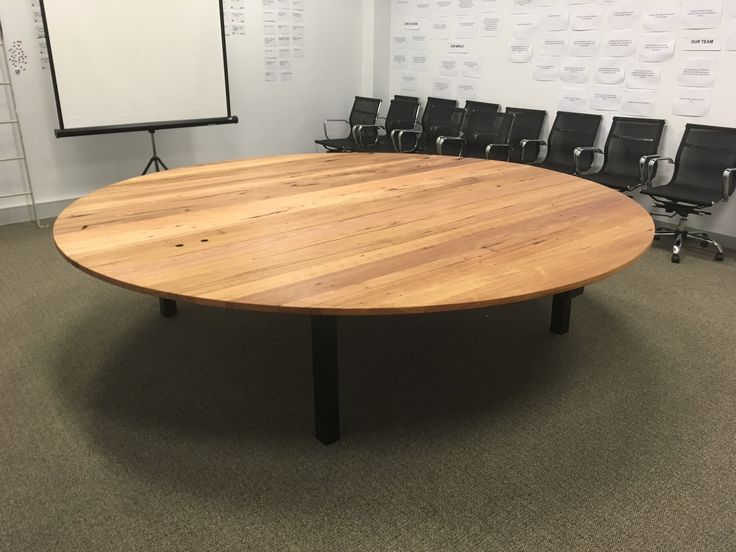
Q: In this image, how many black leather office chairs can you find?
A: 11